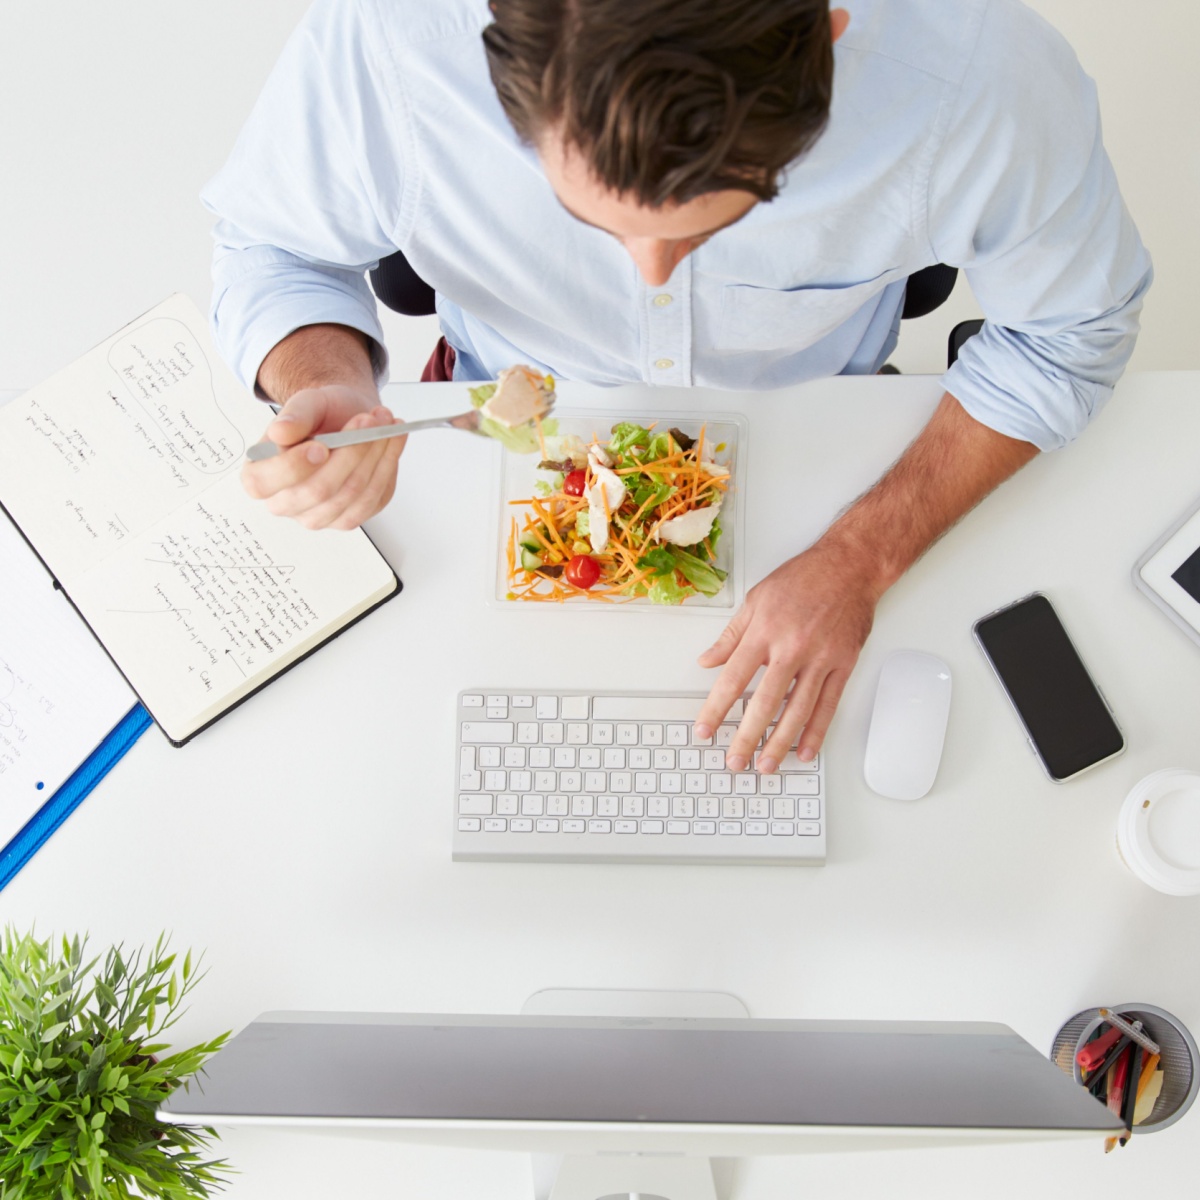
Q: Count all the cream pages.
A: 2